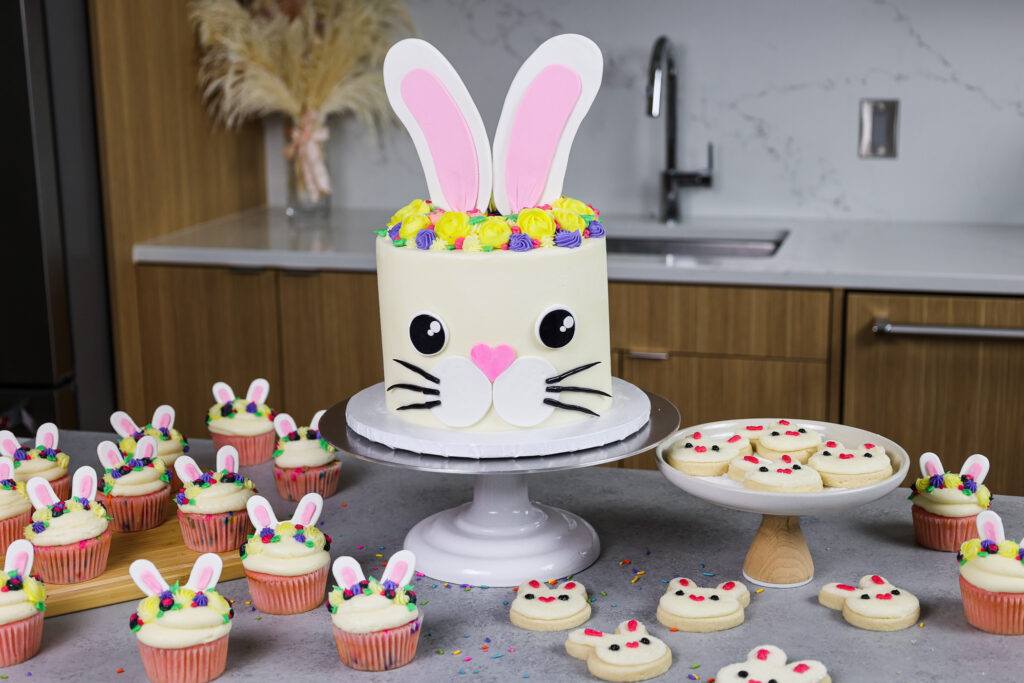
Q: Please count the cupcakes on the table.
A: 14